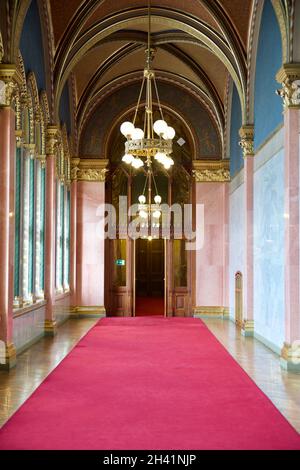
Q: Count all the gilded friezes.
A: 2